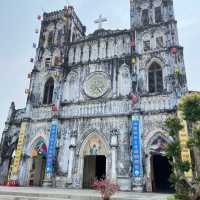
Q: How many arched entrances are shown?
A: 3